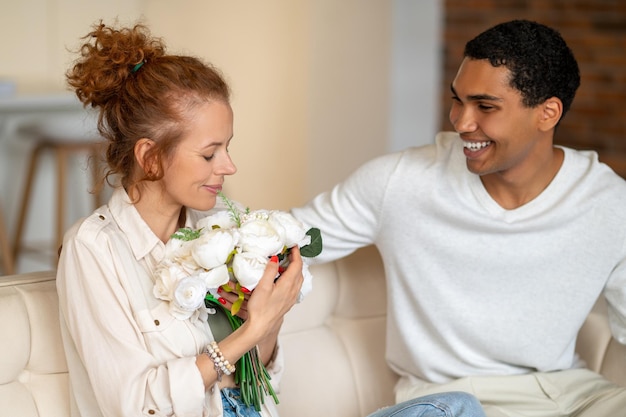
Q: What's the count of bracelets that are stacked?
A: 3